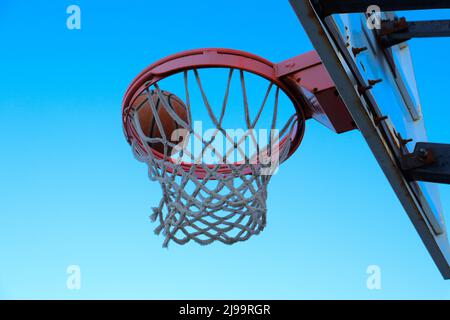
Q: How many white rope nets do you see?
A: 1